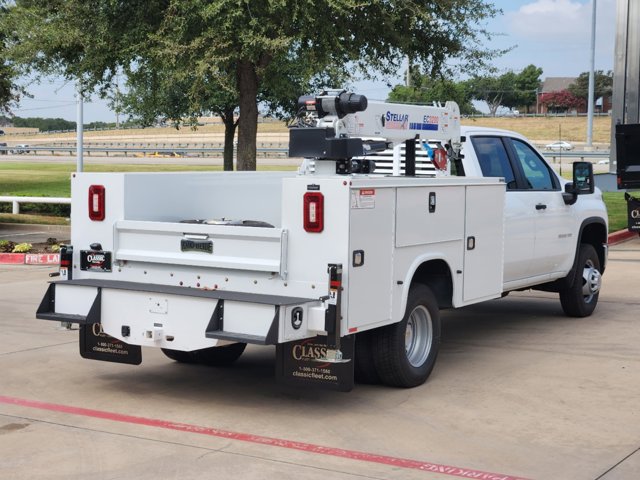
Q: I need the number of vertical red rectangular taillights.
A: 2